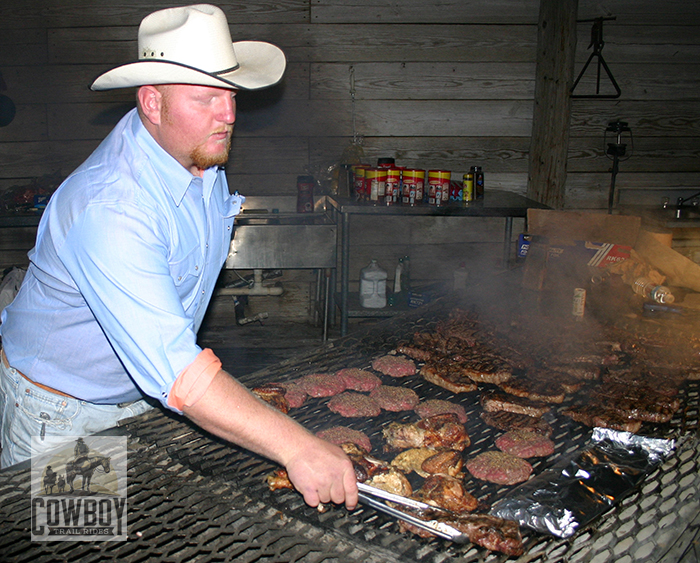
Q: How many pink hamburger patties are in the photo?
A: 10